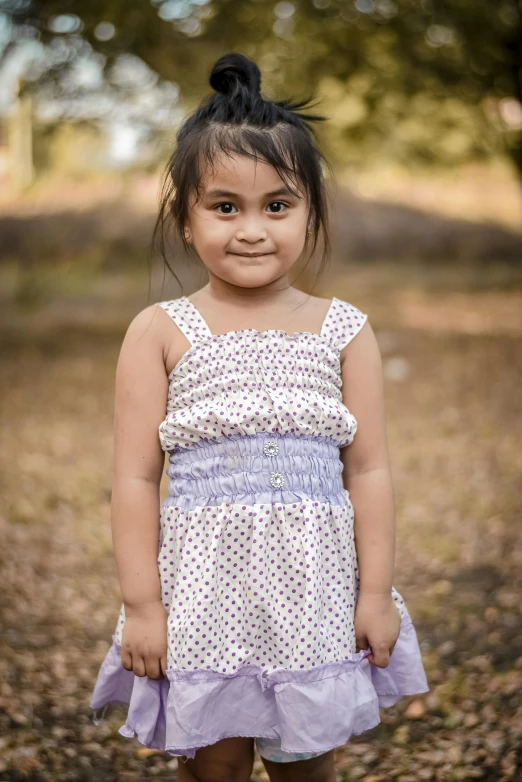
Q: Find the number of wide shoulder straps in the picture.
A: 2